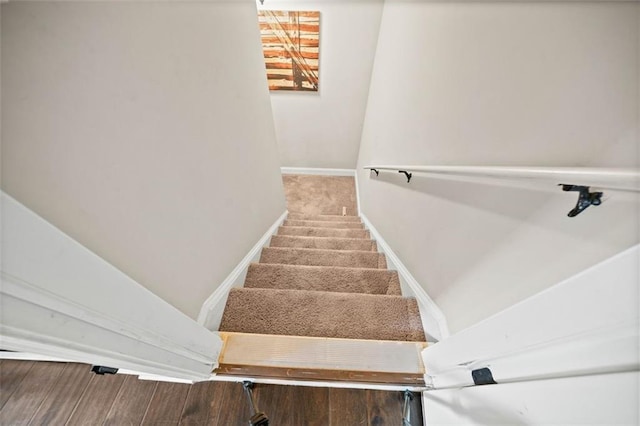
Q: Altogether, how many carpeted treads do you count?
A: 7